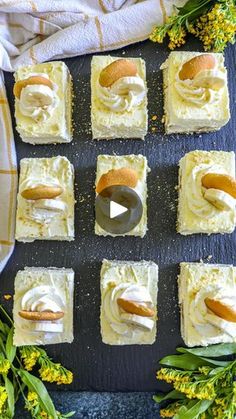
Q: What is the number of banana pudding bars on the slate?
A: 9